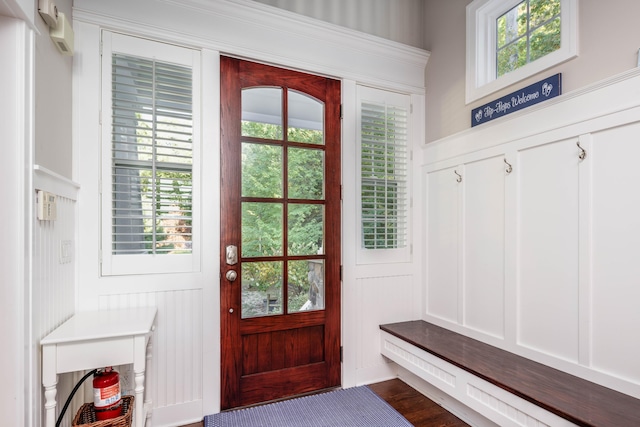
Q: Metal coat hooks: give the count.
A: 3